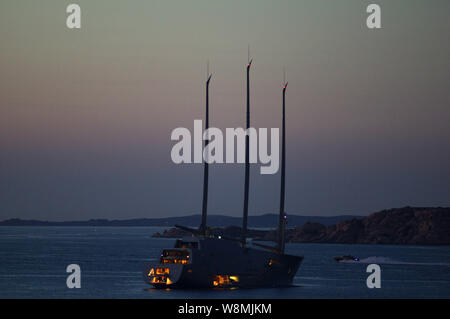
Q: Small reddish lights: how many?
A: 2